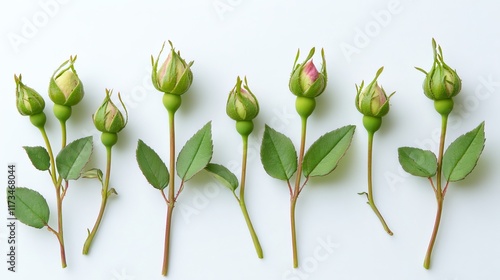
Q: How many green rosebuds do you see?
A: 8